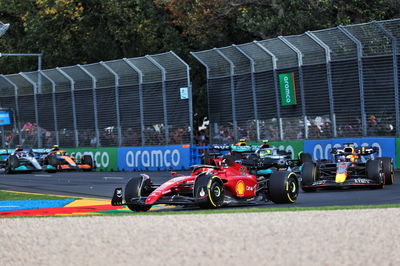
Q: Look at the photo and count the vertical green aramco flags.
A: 1